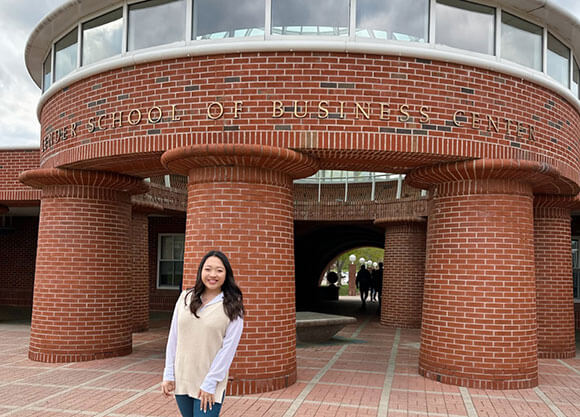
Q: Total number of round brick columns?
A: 6